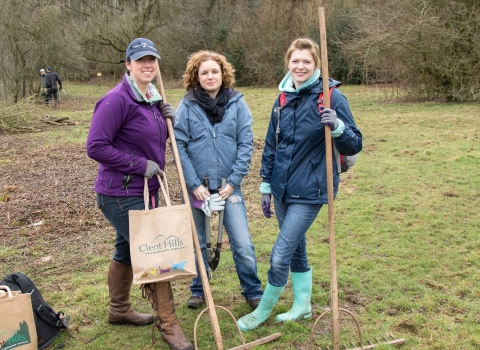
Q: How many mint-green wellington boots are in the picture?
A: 2